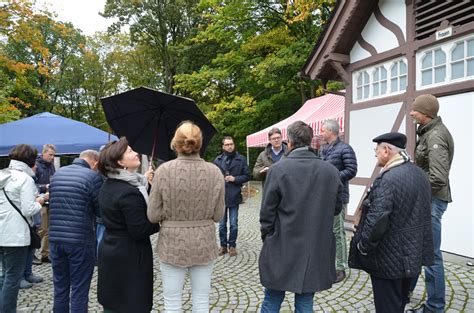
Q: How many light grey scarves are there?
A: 1